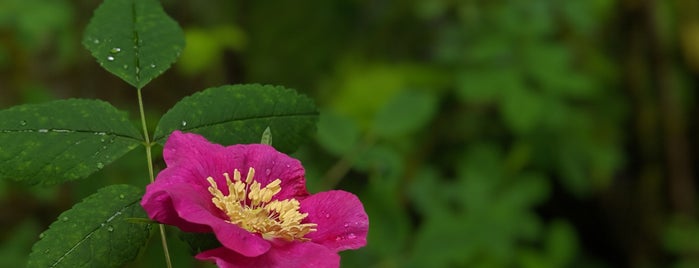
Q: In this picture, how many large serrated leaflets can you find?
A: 4